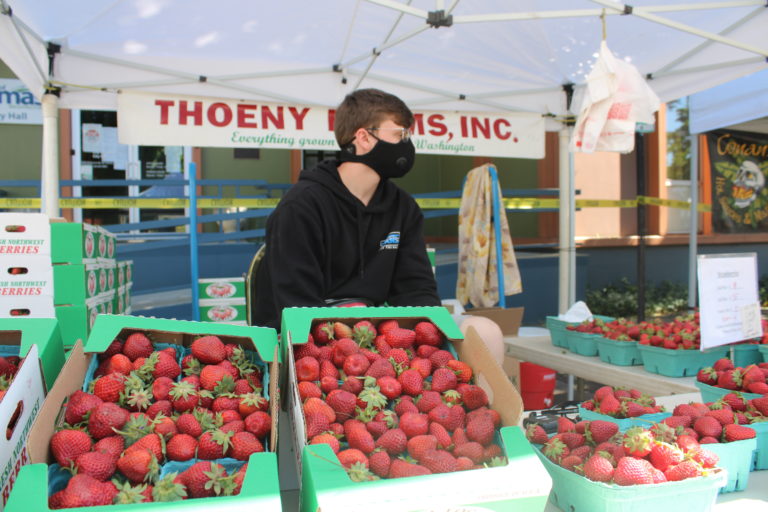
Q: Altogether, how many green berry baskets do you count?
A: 11